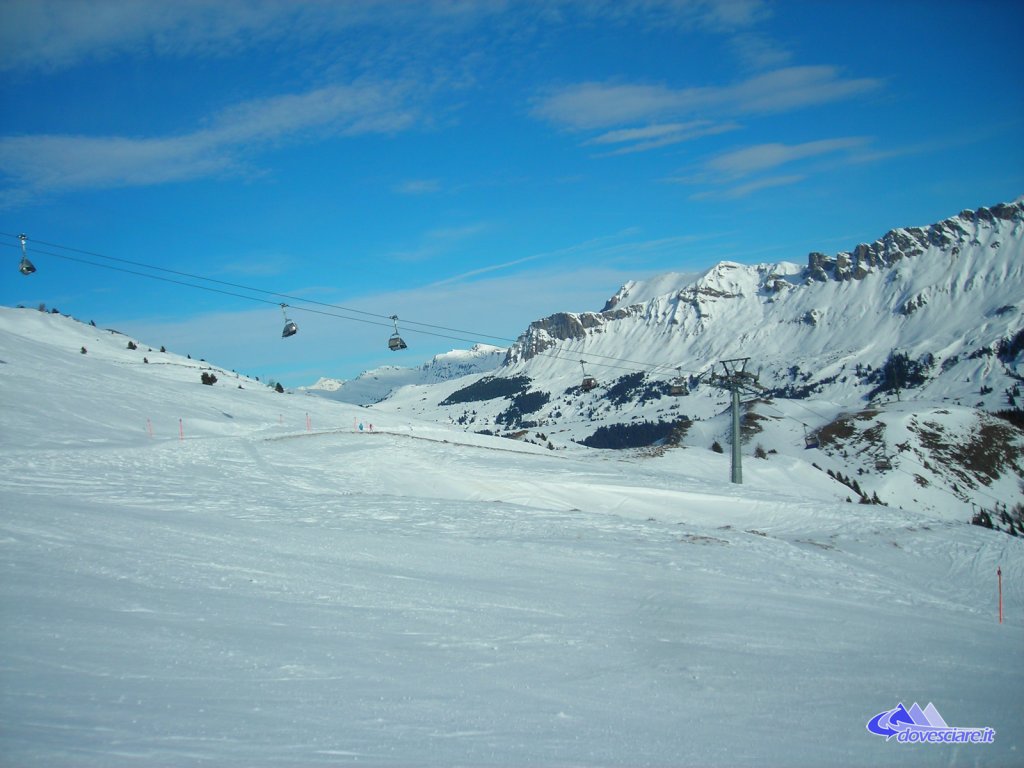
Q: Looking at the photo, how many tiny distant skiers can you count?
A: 2